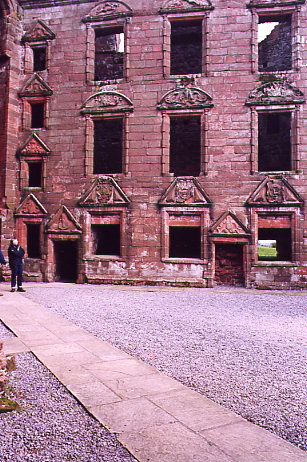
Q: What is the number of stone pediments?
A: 15